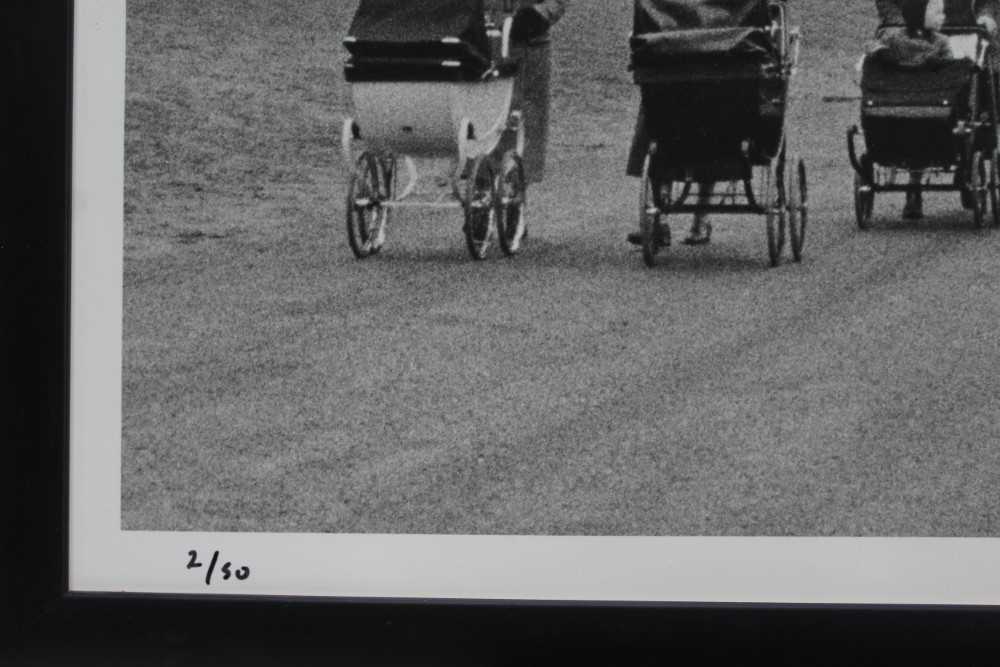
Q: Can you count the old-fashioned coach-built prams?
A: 3